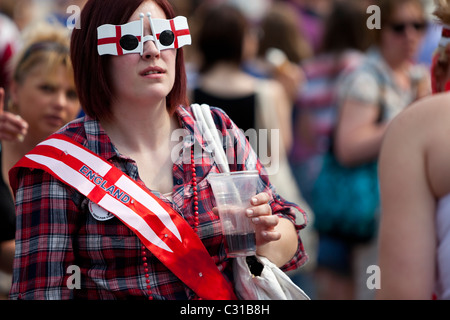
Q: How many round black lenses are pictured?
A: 2